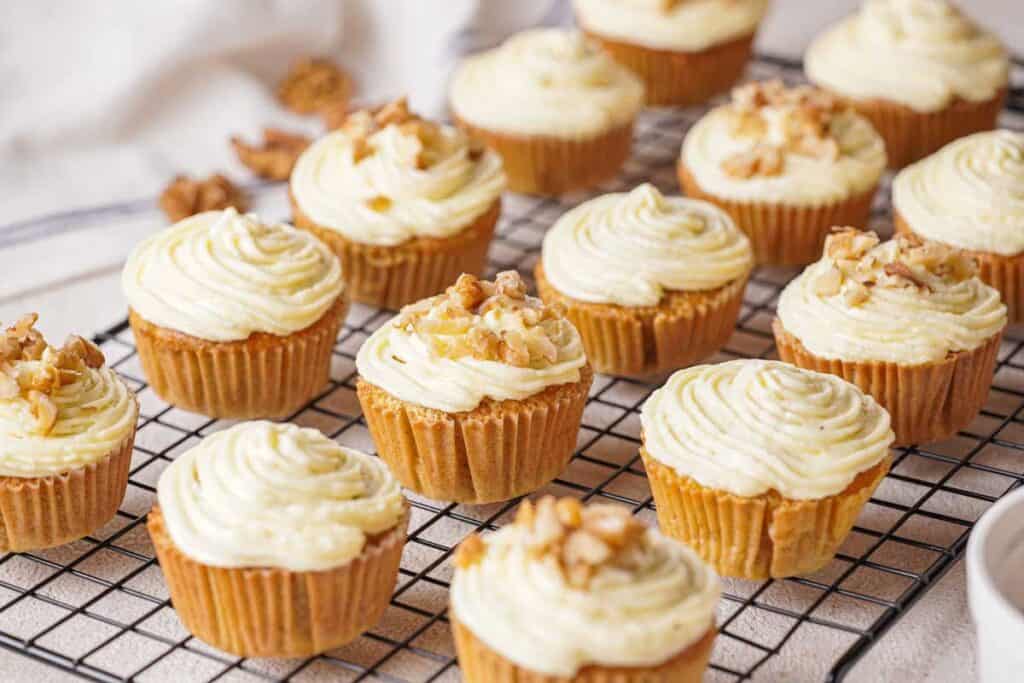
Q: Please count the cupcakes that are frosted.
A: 14